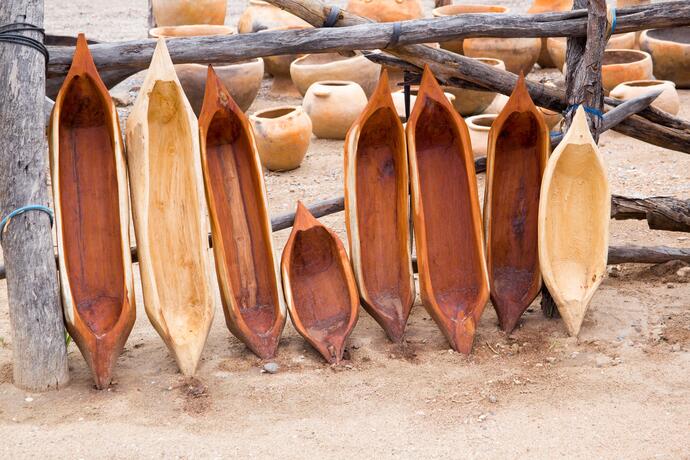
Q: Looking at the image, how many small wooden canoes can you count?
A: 8